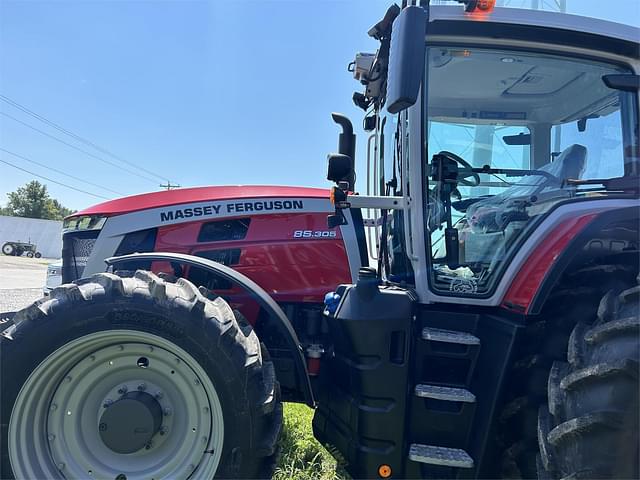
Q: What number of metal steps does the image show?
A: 3